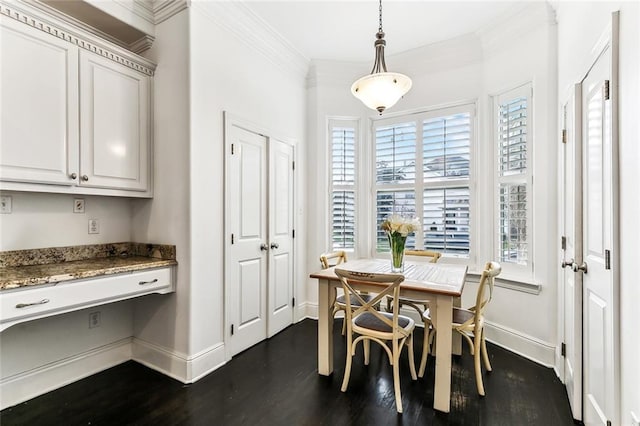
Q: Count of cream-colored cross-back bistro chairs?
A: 4